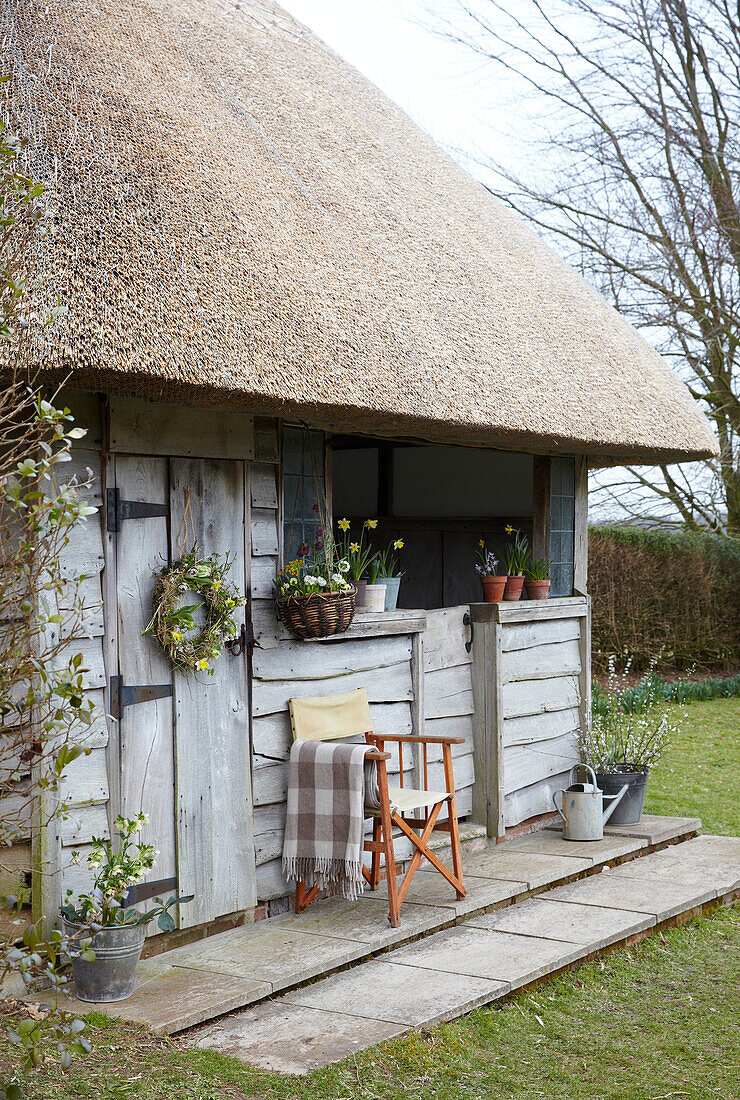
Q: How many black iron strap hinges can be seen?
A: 3